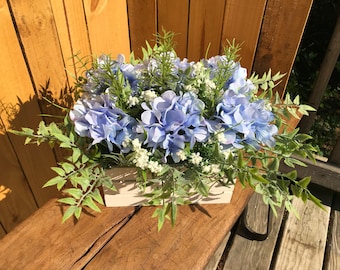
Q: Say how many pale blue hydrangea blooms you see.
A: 6